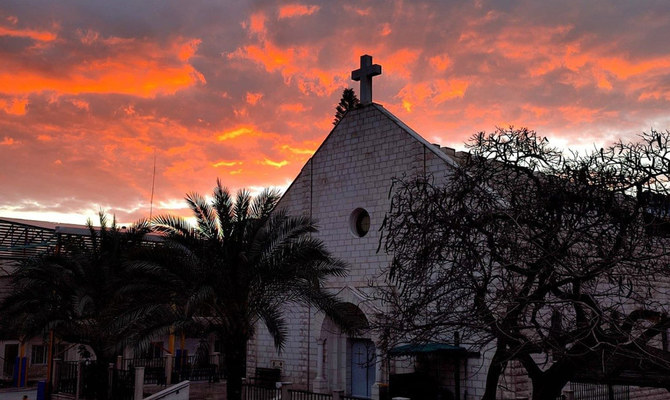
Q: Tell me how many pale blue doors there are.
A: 1